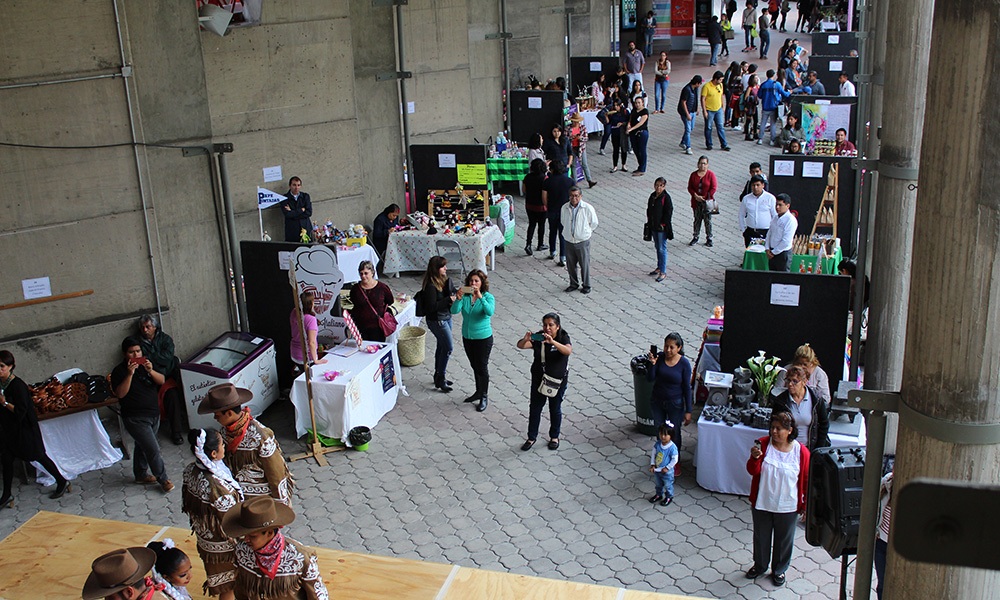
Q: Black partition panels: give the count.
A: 9